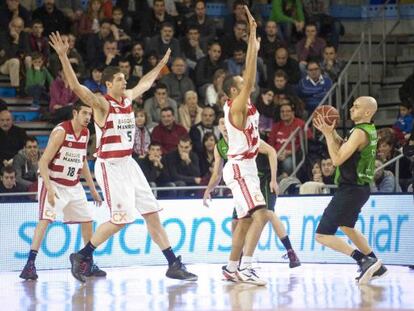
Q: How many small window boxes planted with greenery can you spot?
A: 0